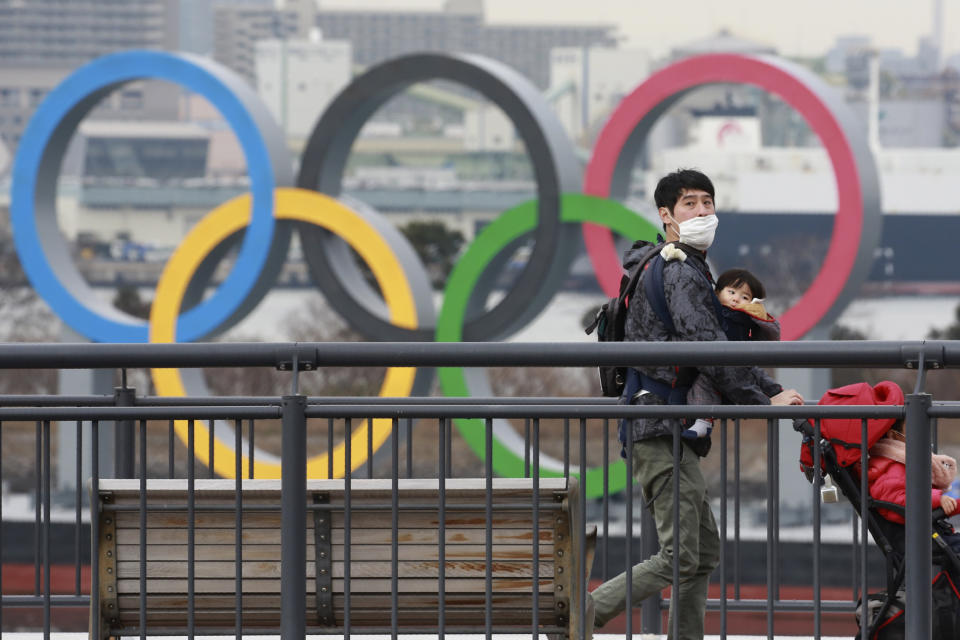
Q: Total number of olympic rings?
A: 5